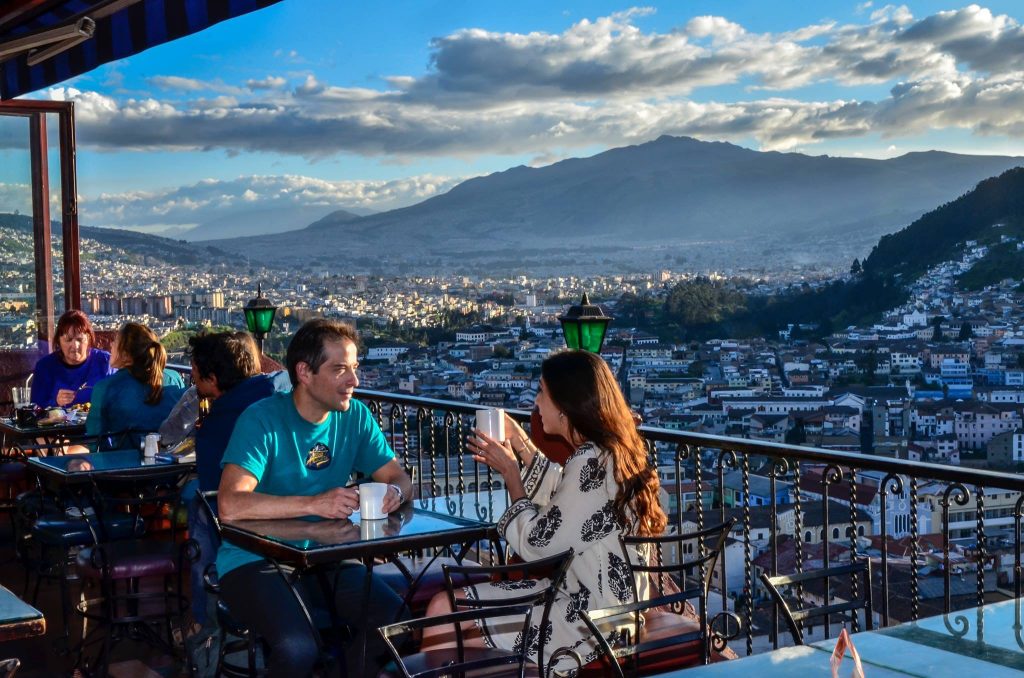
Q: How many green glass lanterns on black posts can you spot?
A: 2